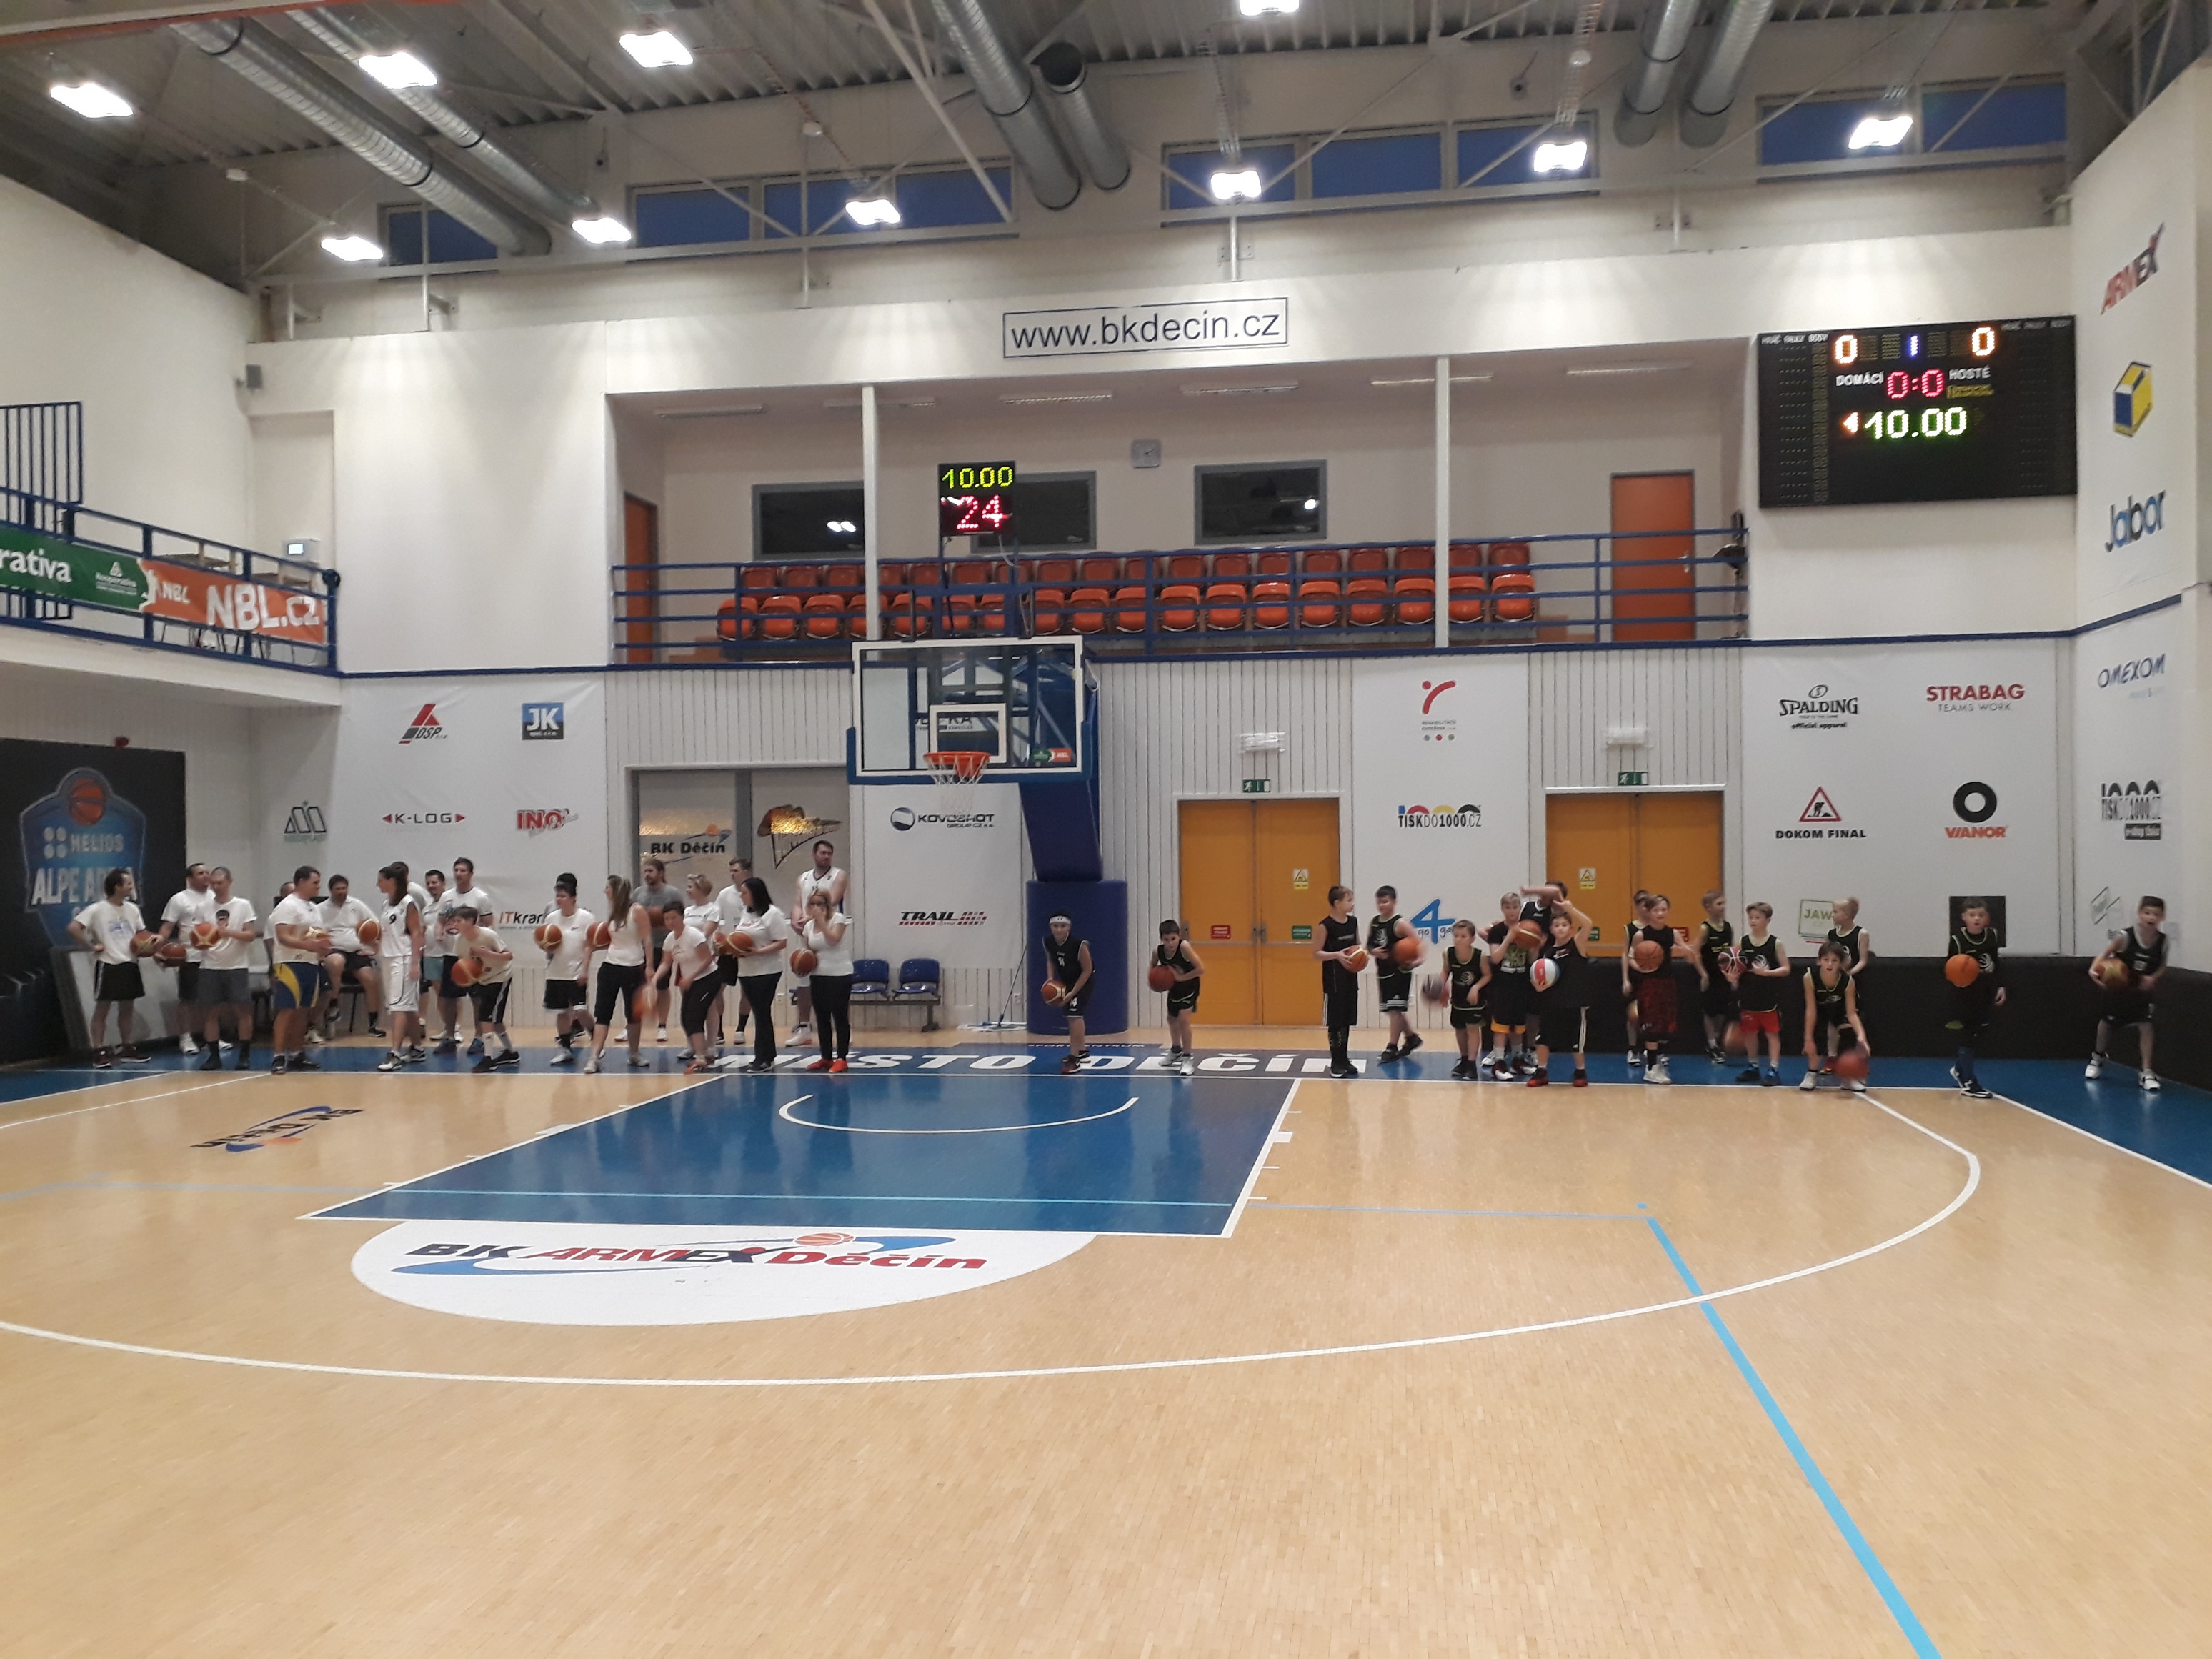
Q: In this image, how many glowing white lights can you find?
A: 10